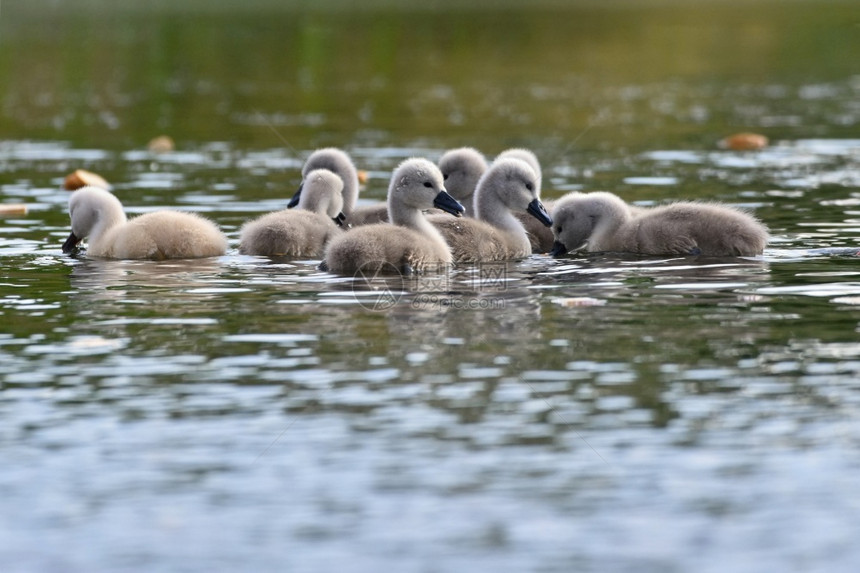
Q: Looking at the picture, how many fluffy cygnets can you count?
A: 8